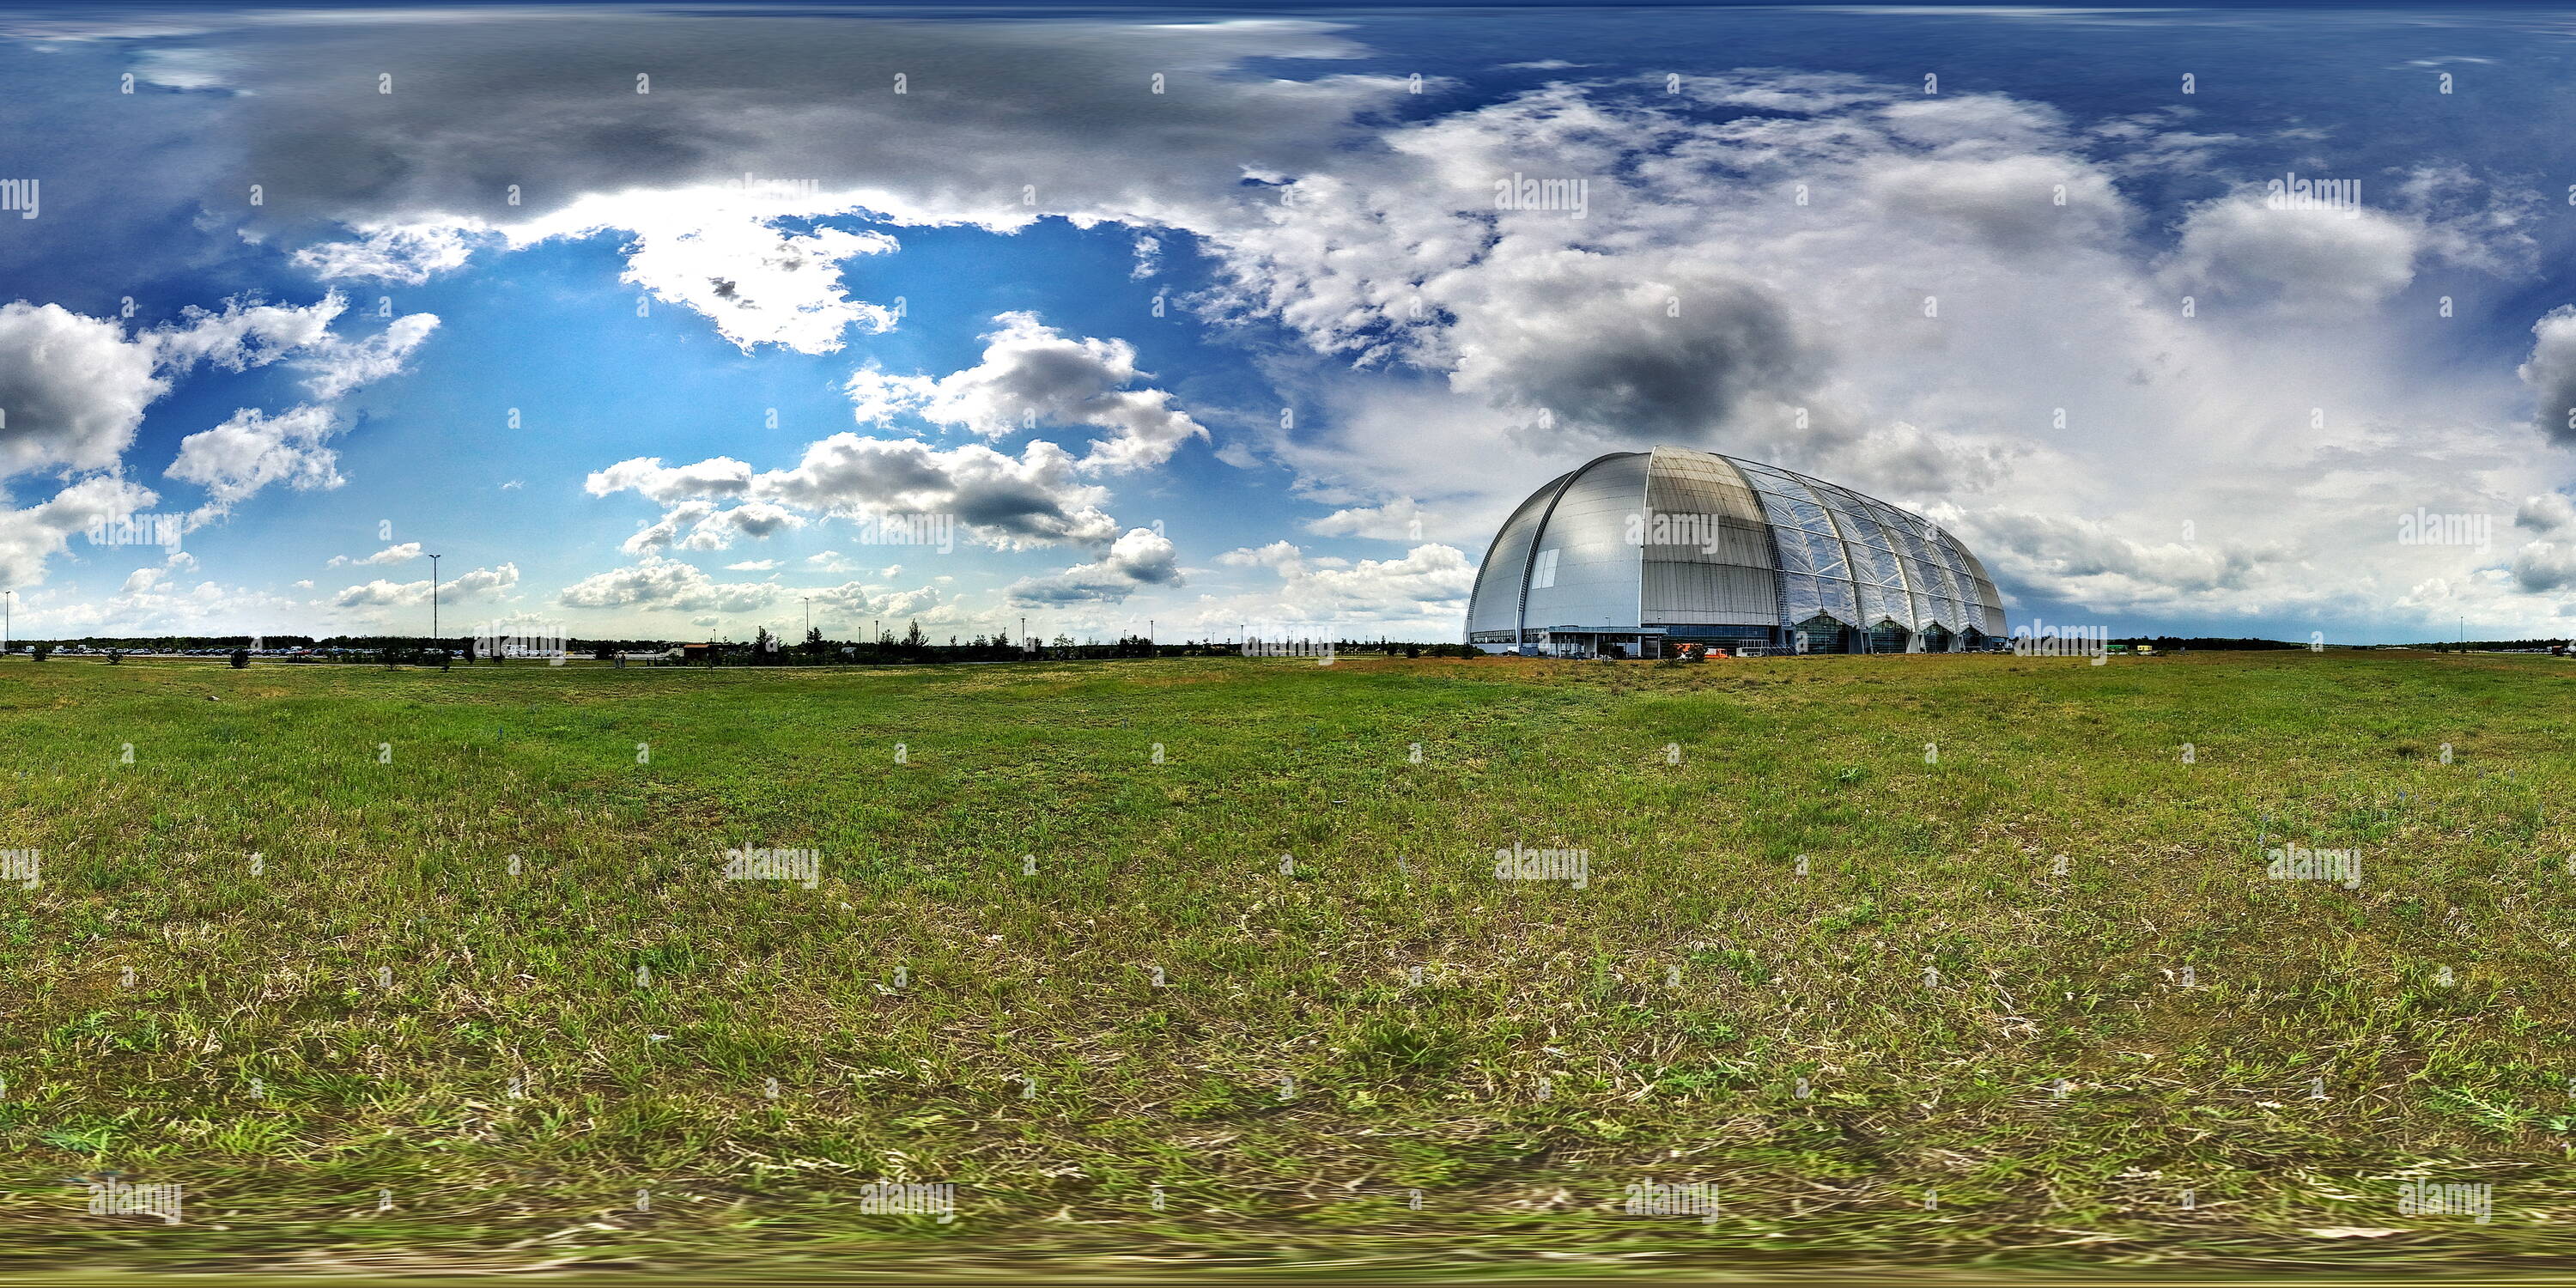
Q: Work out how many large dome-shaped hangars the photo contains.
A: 1